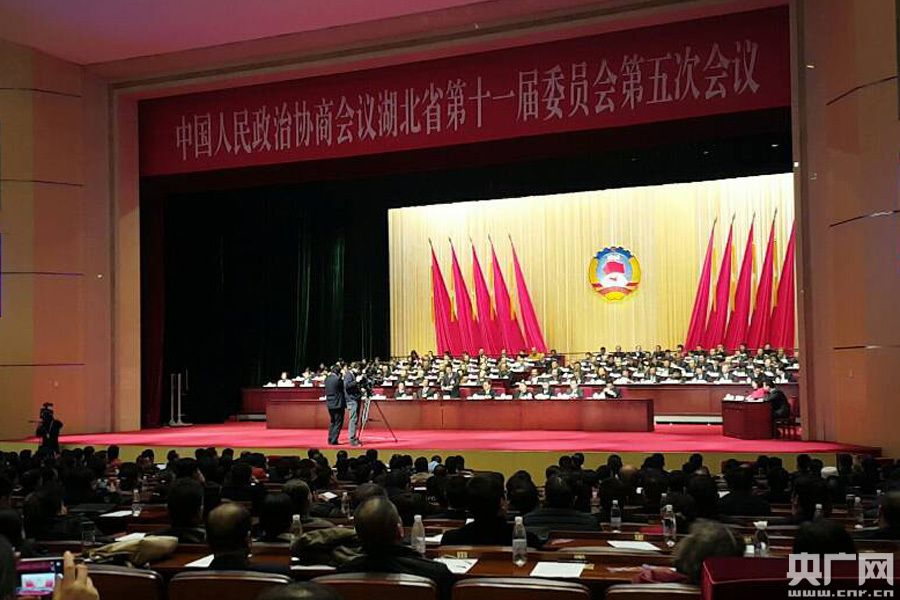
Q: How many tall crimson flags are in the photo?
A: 10